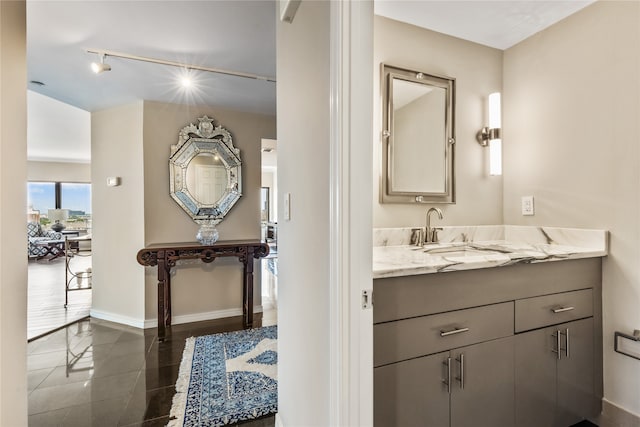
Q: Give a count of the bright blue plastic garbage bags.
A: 0